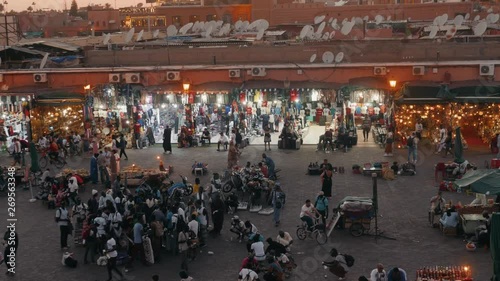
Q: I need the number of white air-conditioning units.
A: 9